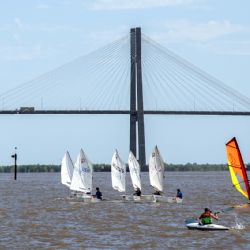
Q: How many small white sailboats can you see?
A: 5